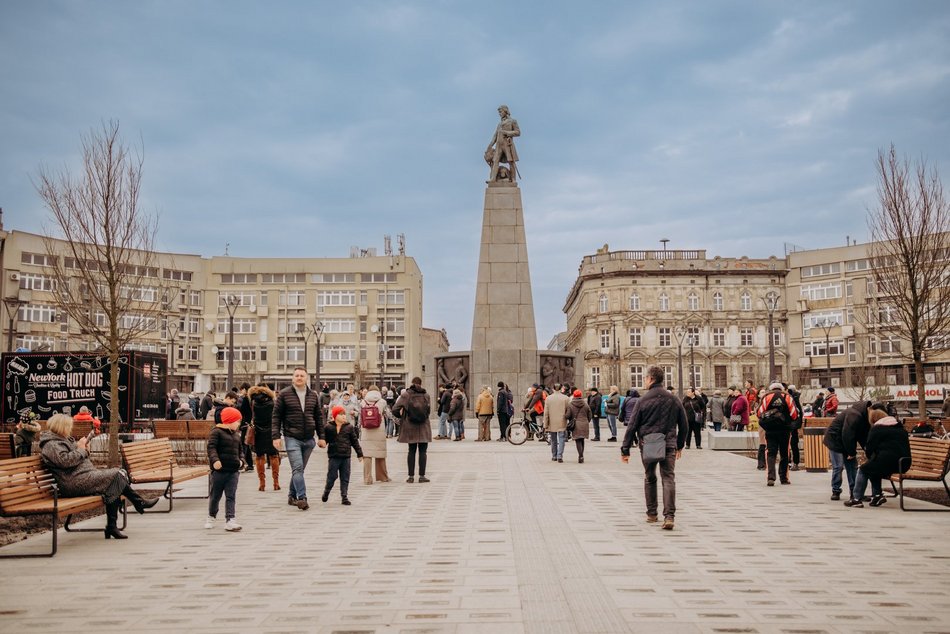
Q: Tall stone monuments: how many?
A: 1